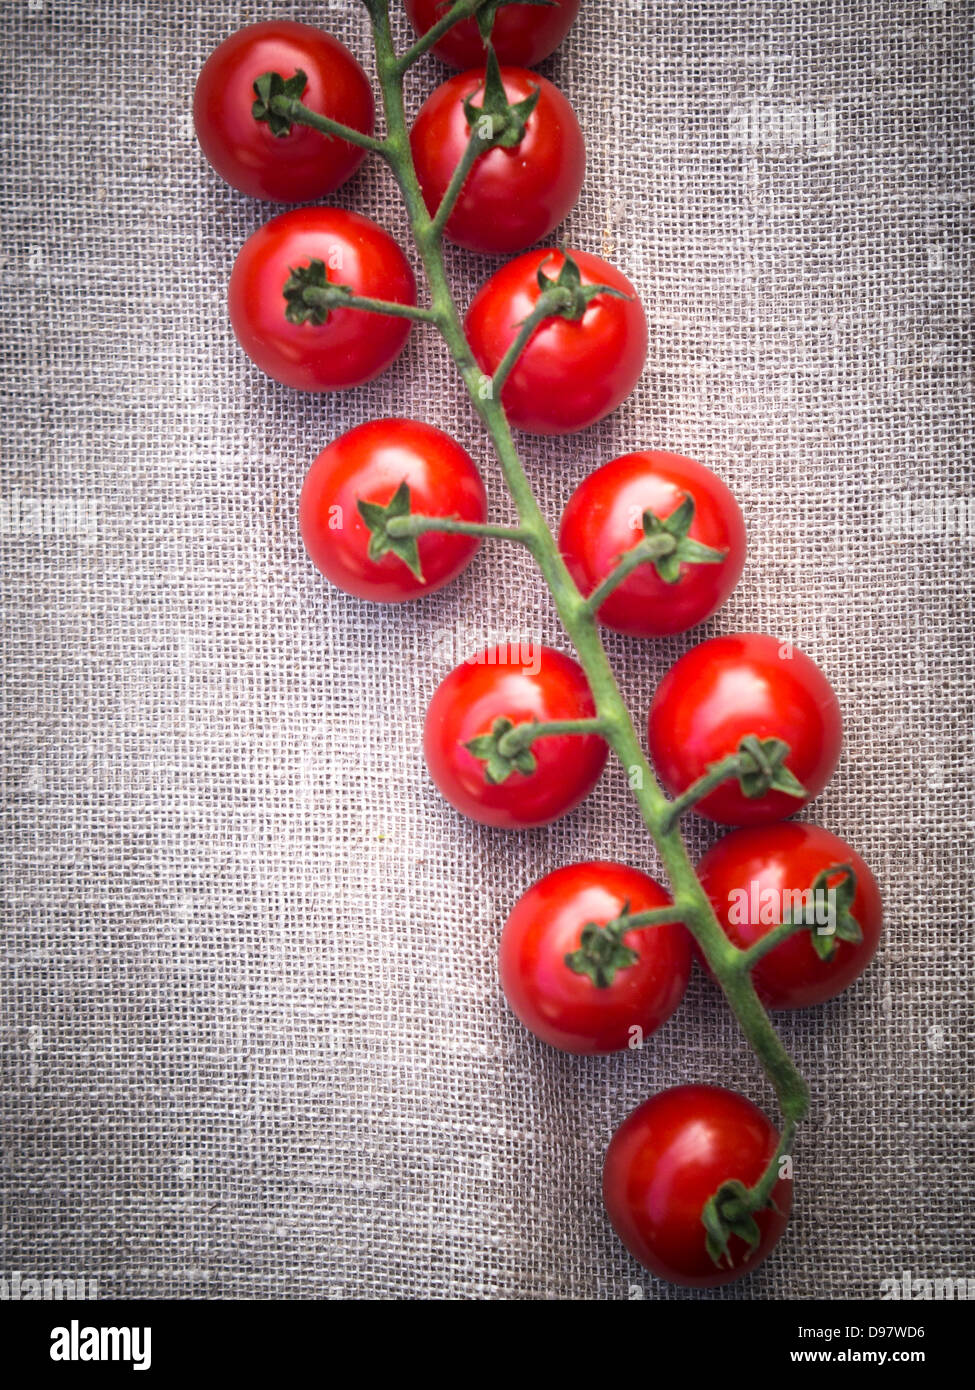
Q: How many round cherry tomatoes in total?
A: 12